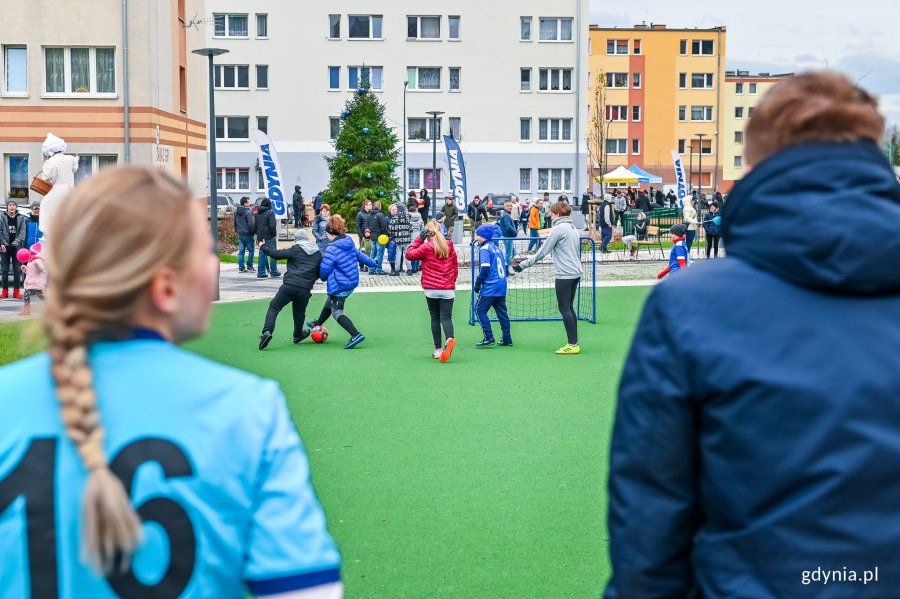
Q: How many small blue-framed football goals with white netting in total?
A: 1